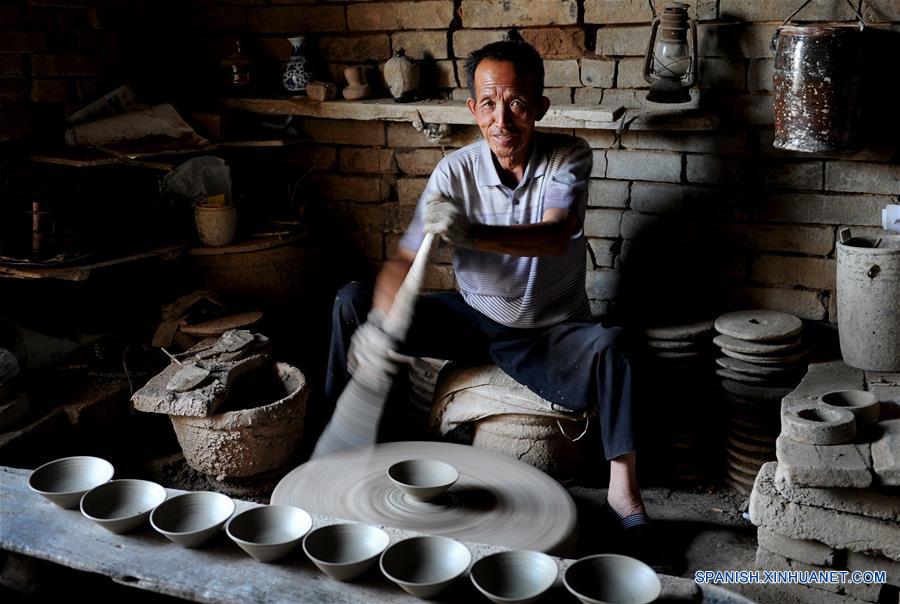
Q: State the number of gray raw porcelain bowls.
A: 9